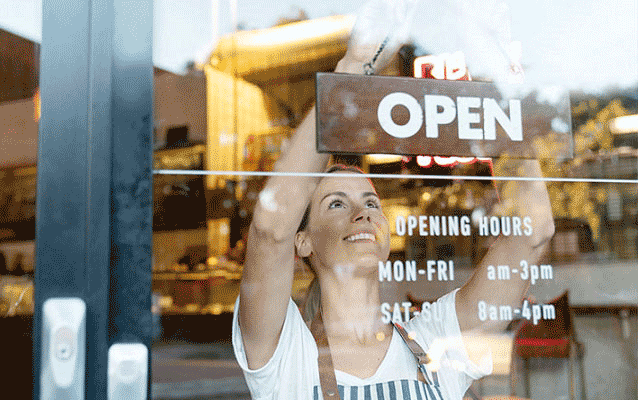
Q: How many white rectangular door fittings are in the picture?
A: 2